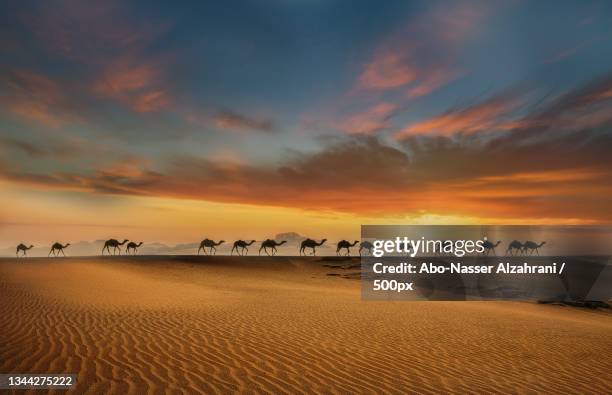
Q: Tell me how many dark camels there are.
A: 13